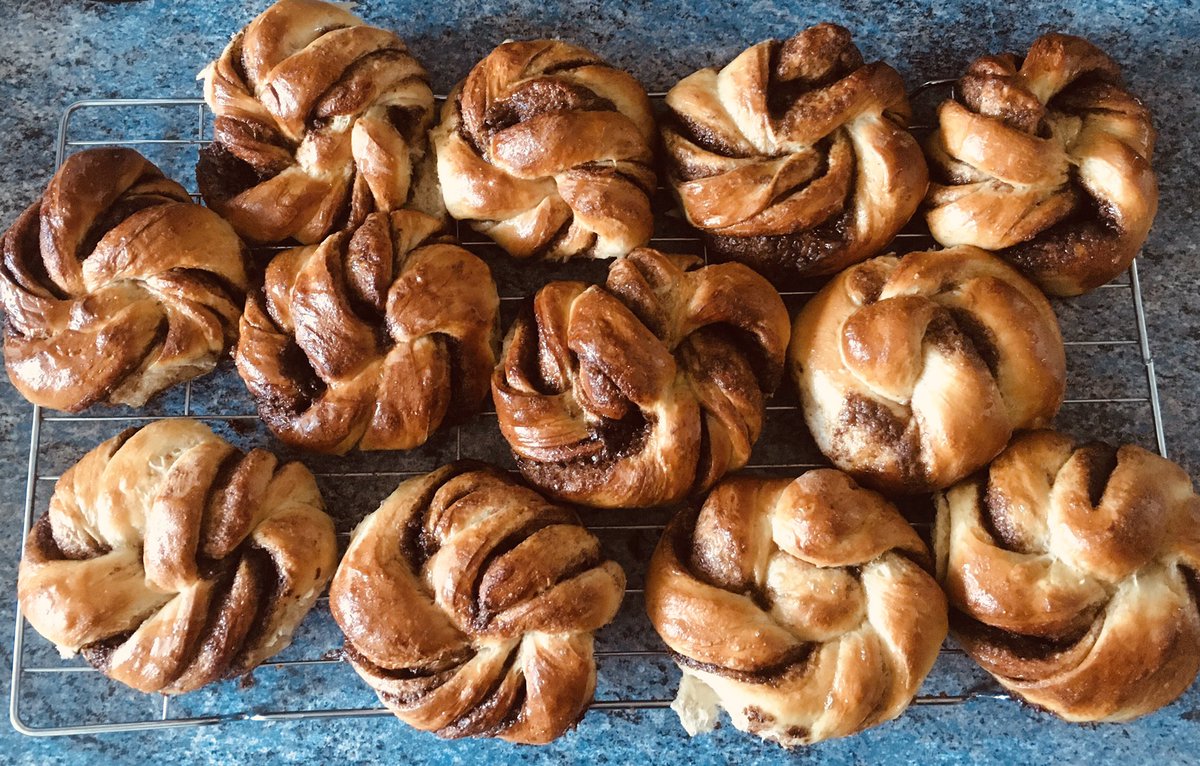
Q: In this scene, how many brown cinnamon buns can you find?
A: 12